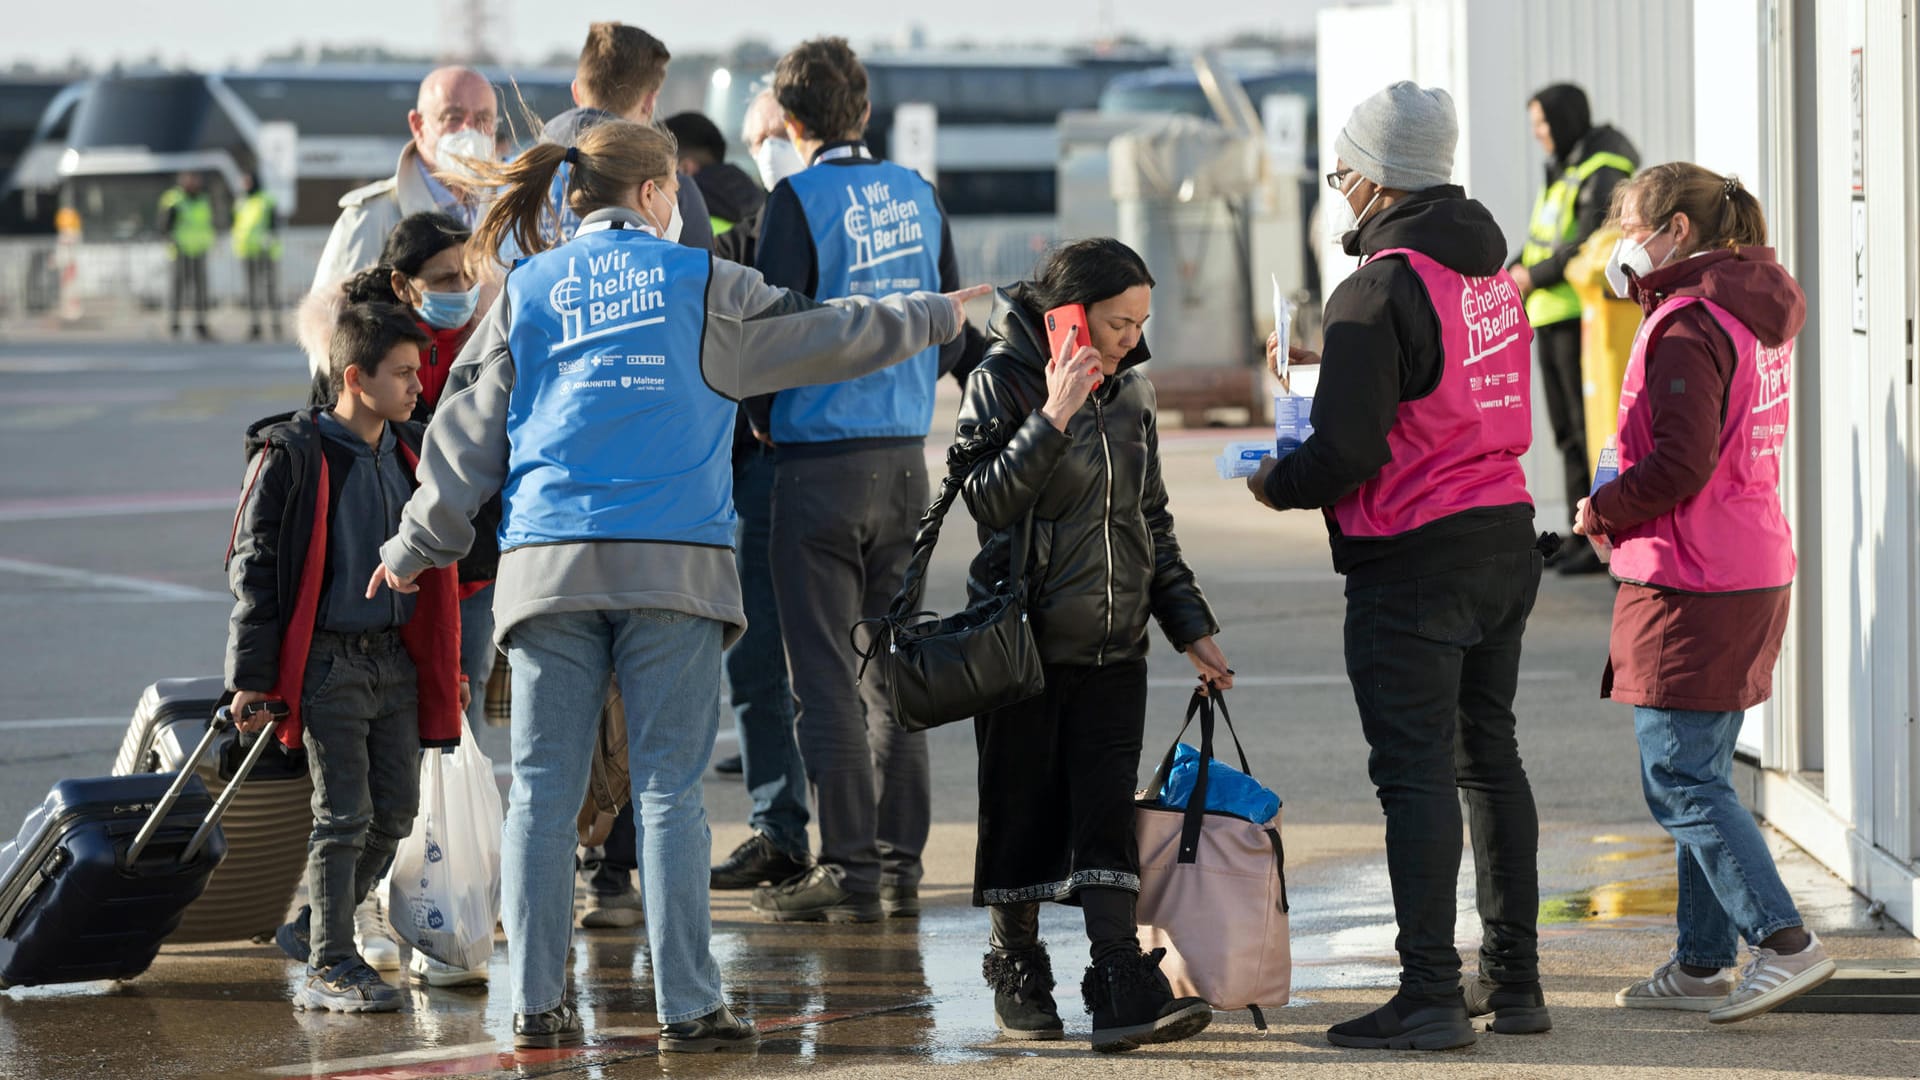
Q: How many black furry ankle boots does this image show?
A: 2